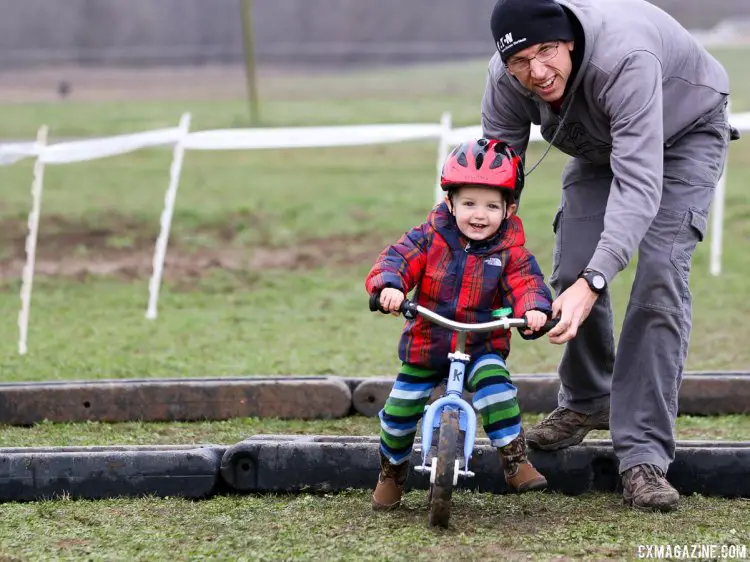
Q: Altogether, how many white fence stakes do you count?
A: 4